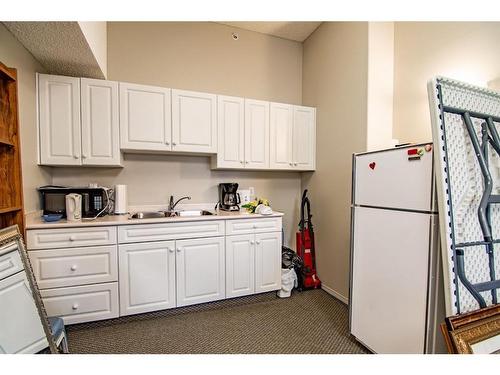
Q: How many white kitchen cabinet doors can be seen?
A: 12